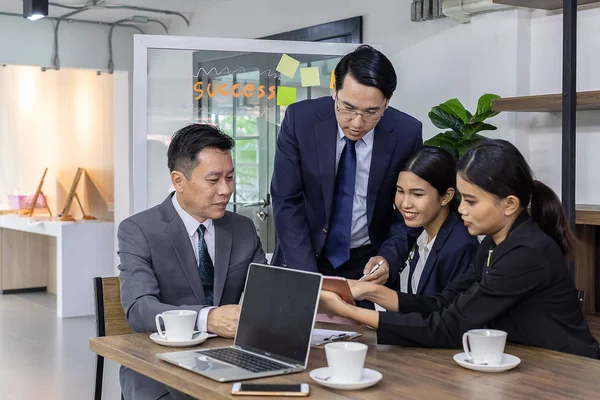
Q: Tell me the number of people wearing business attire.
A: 4